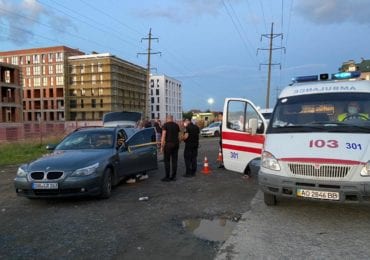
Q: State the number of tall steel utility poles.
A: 2